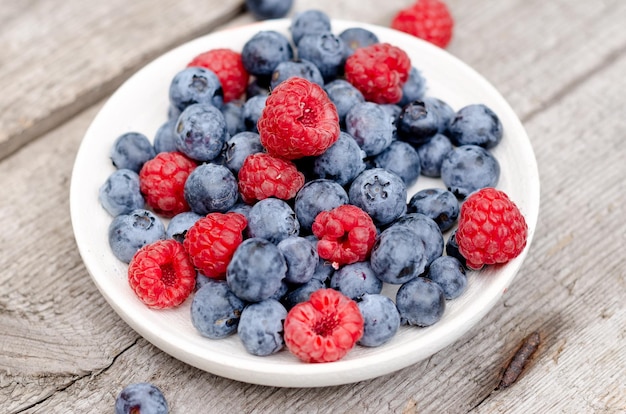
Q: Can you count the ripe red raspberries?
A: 11